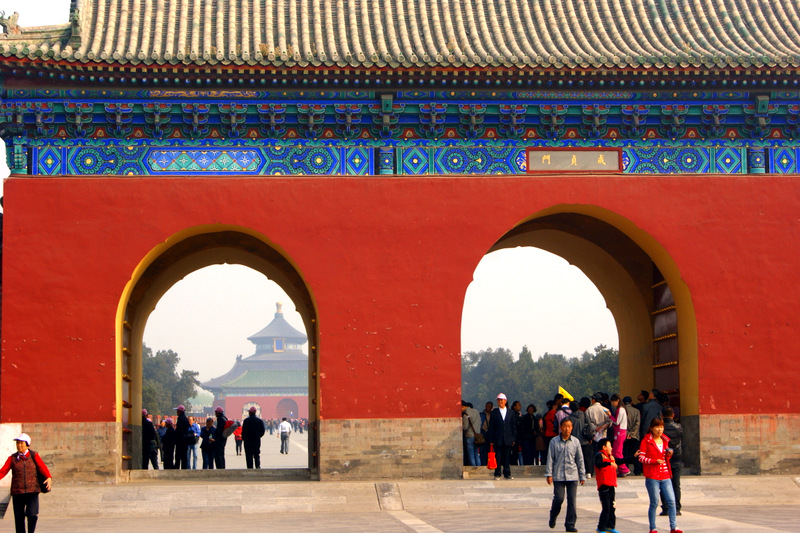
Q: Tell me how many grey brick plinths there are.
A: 3